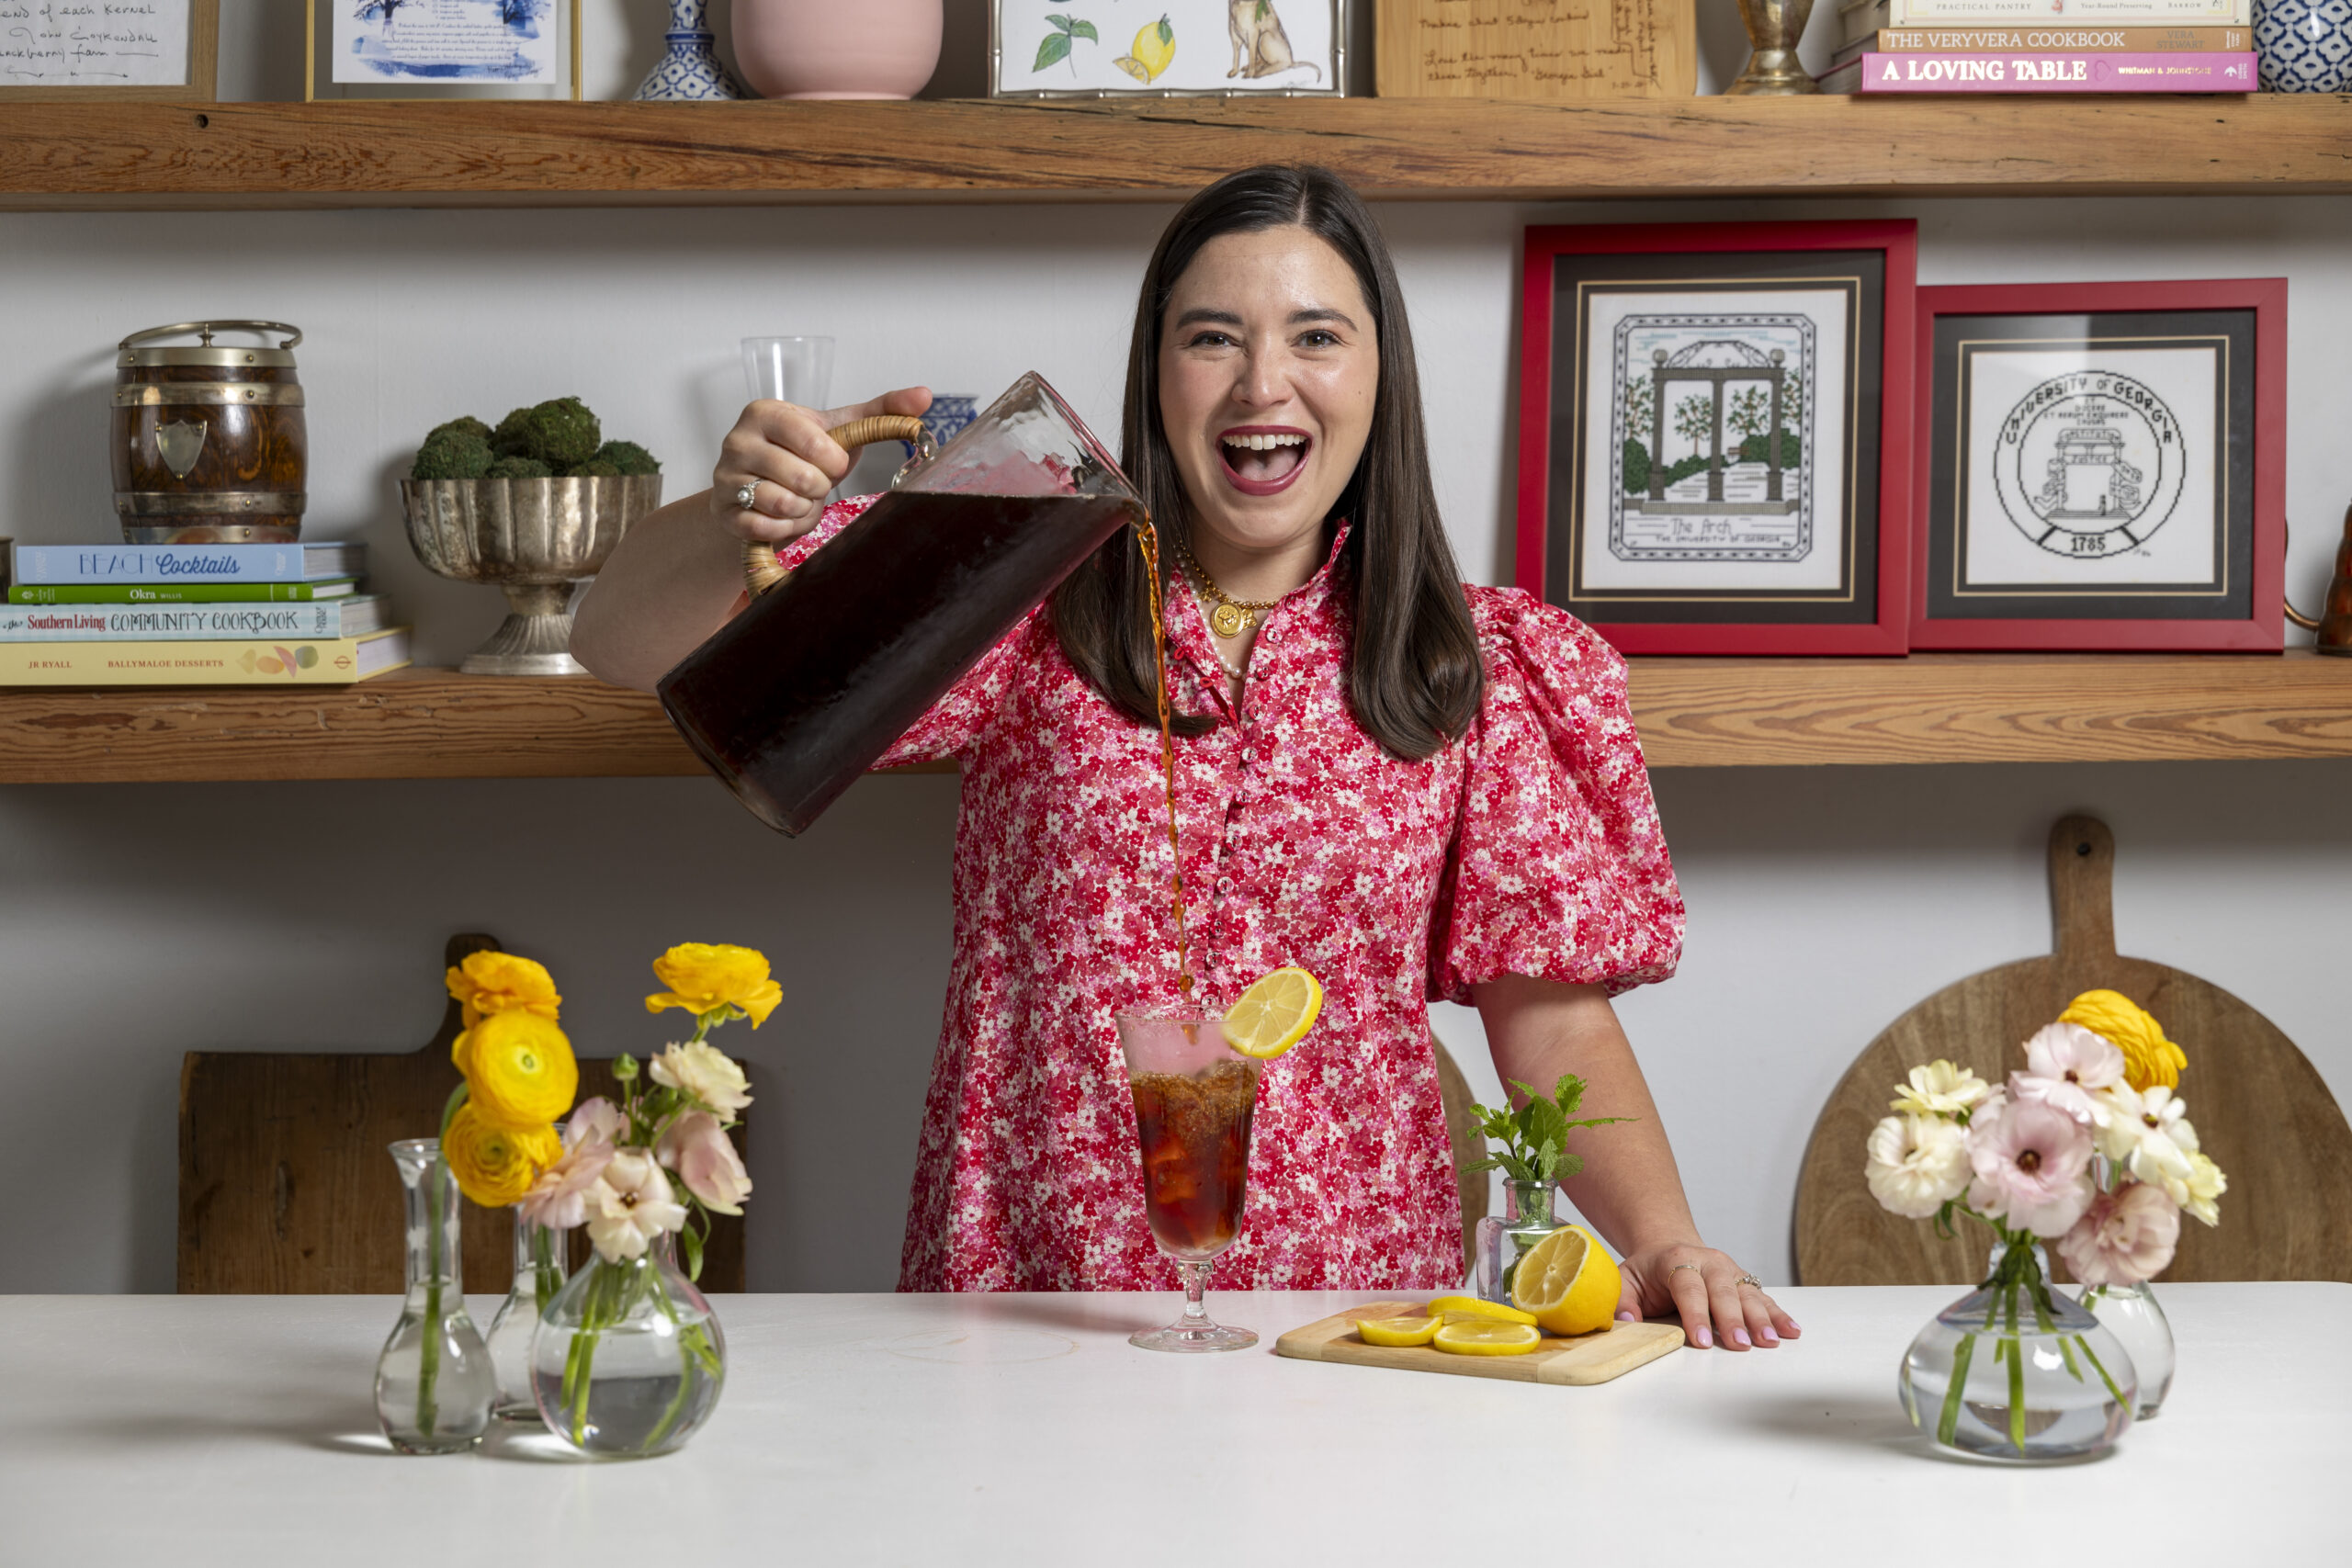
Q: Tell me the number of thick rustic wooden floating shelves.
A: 2